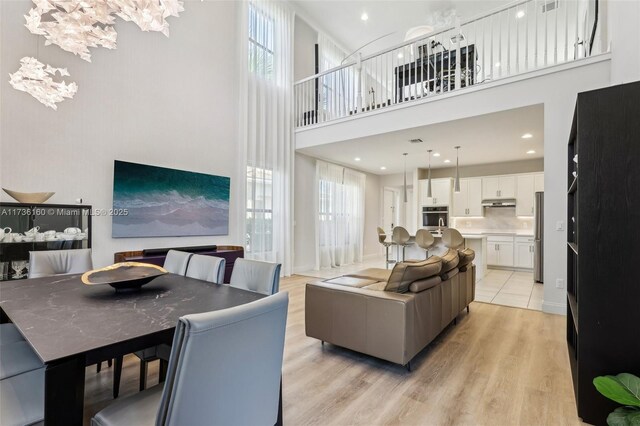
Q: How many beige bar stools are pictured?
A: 4